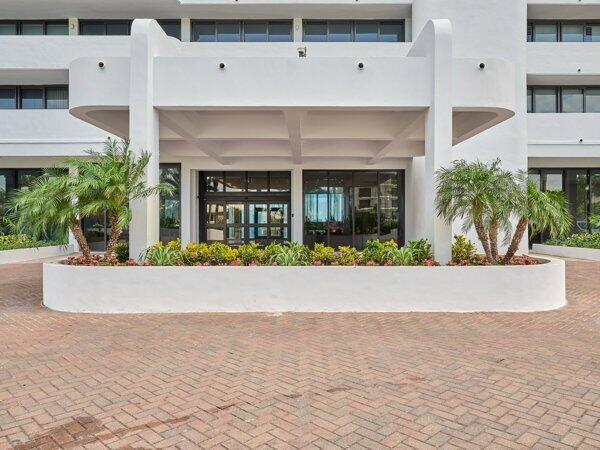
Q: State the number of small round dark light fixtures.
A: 4